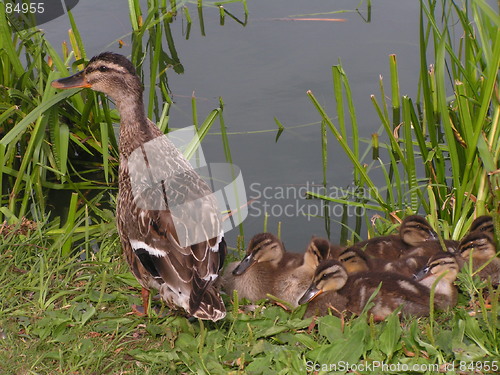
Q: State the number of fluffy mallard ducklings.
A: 8